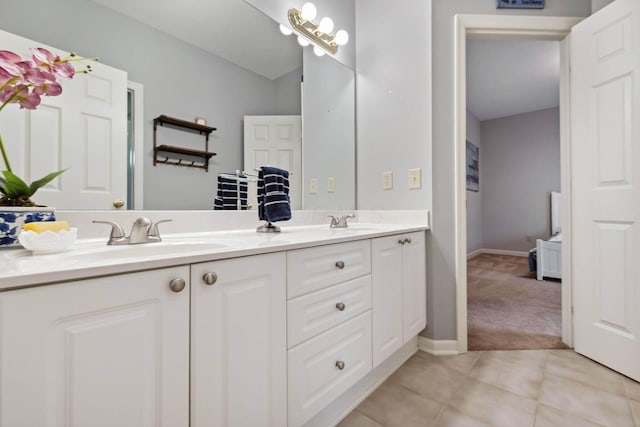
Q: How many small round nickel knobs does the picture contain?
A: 7